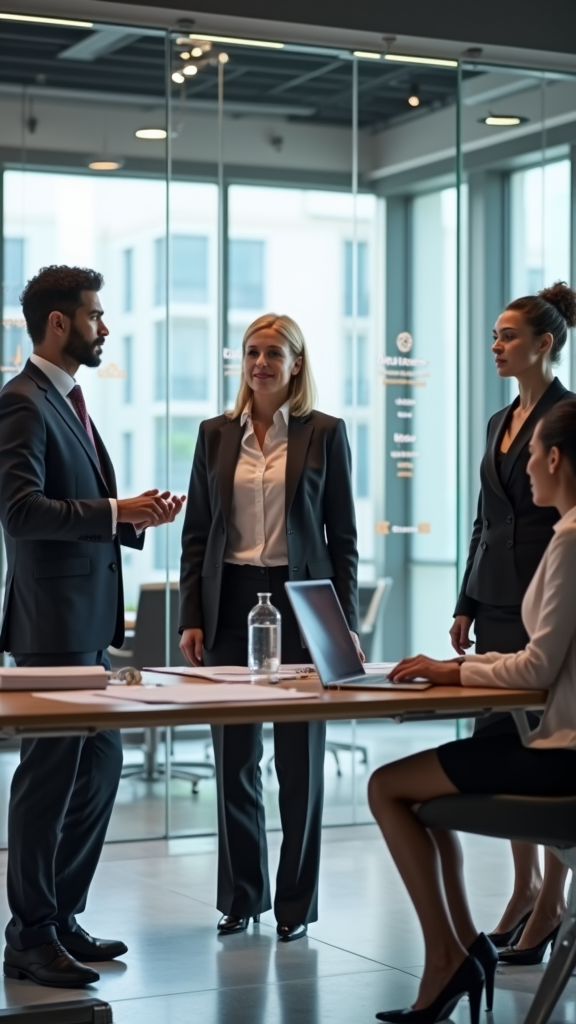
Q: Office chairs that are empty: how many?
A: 2